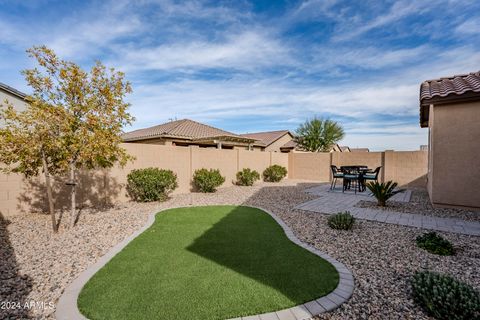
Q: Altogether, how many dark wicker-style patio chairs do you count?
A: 4